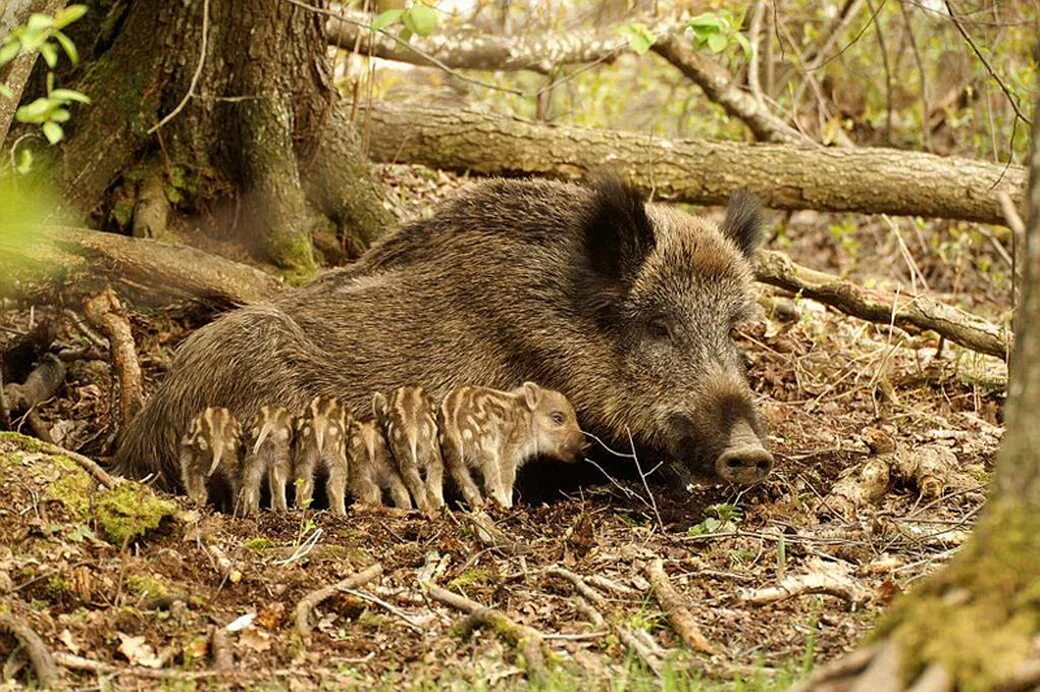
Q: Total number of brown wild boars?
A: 7